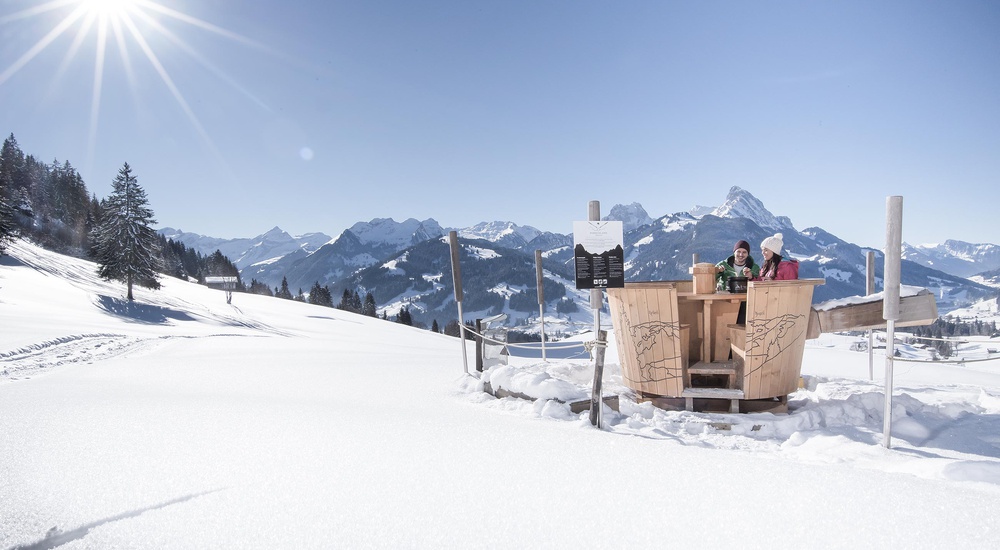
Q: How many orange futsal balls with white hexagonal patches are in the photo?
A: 0